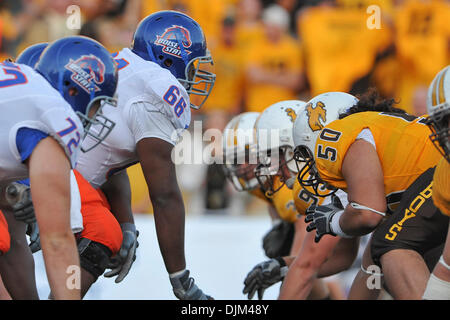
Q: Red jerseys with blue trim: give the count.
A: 0